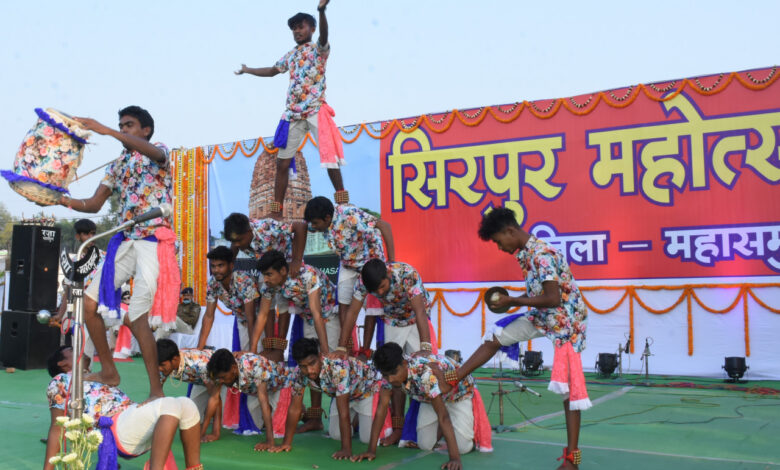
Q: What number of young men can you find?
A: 14